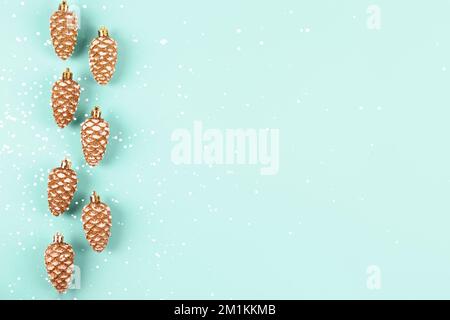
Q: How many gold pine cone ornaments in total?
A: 7